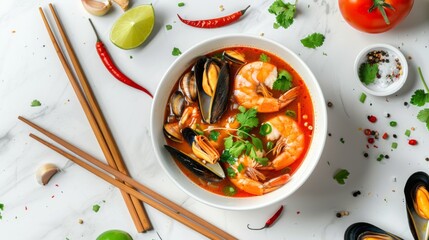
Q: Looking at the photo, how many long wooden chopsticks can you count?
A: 4